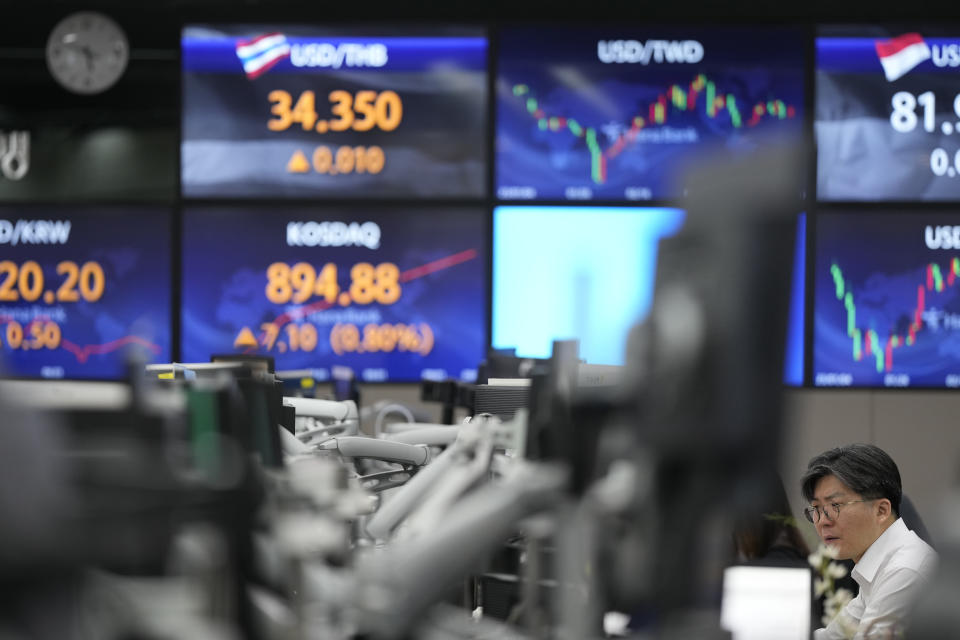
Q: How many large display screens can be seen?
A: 7